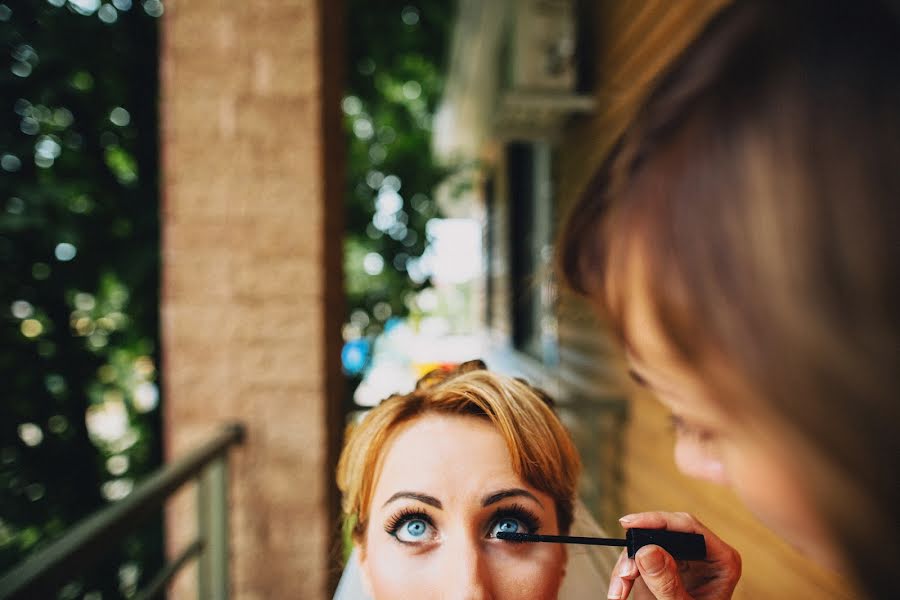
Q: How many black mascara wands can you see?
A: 1